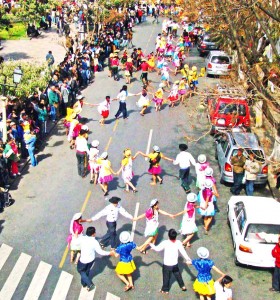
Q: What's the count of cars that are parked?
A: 5